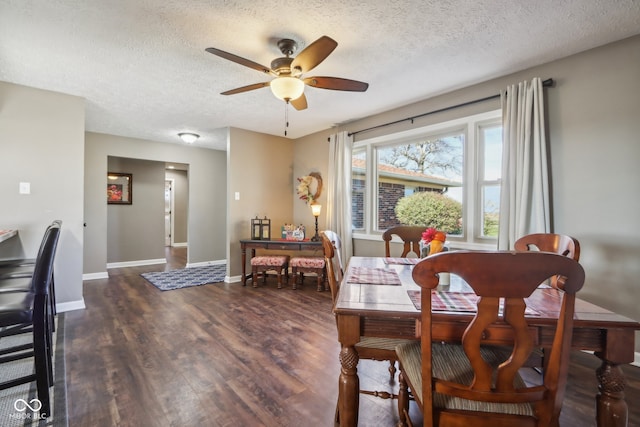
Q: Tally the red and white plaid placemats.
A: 3